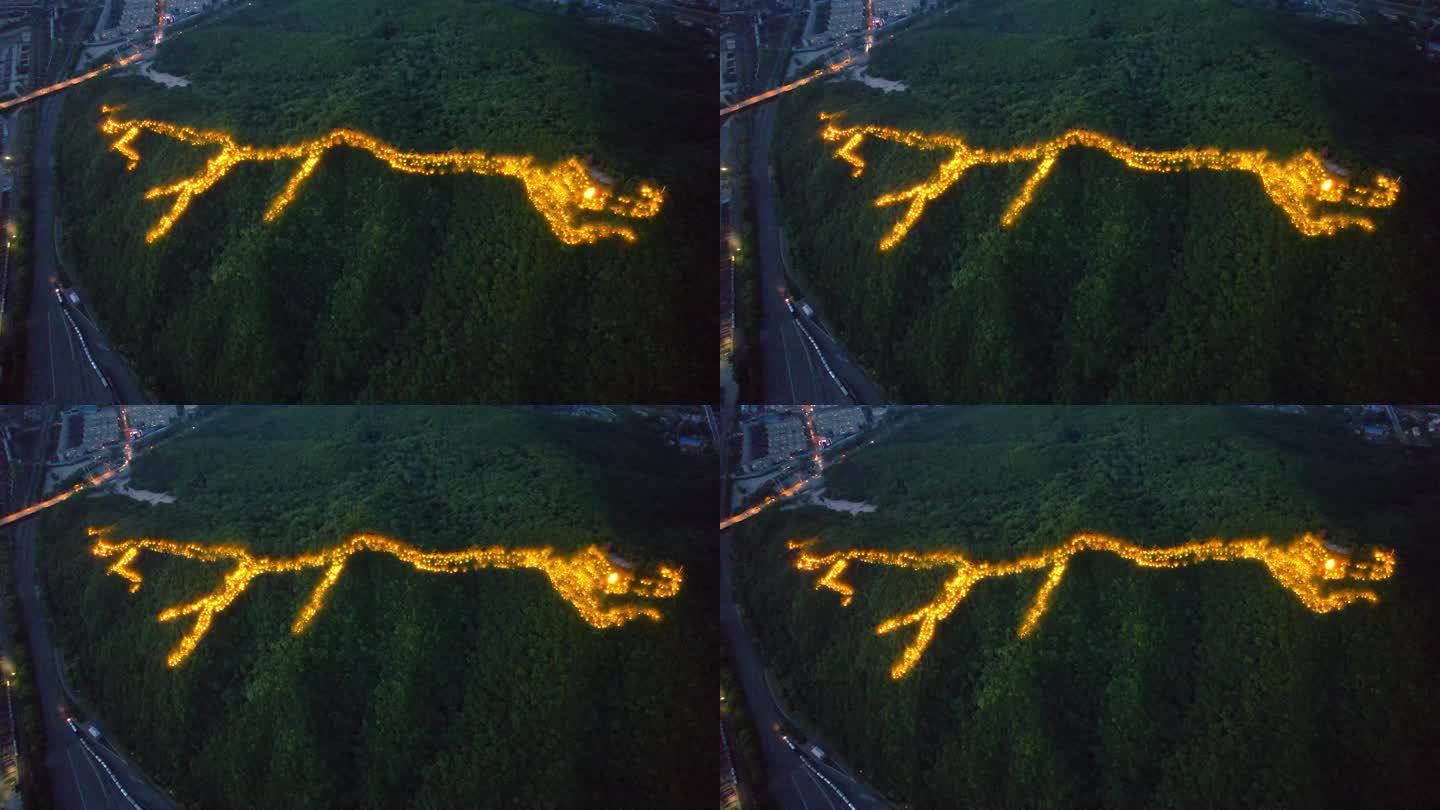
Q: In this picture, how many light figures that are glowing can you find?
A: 4